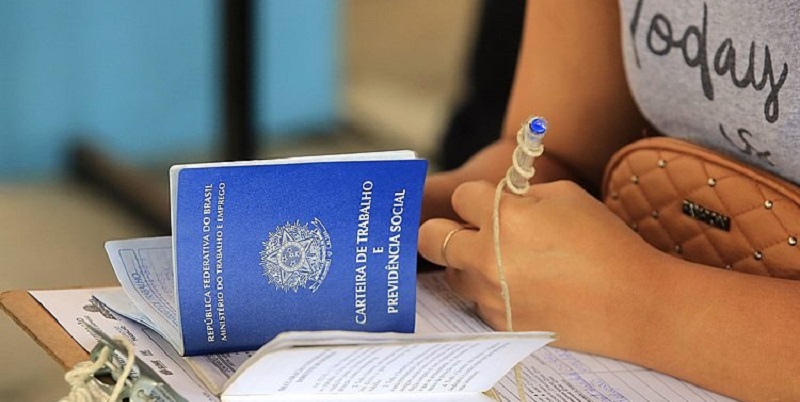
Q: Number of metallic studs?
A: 11